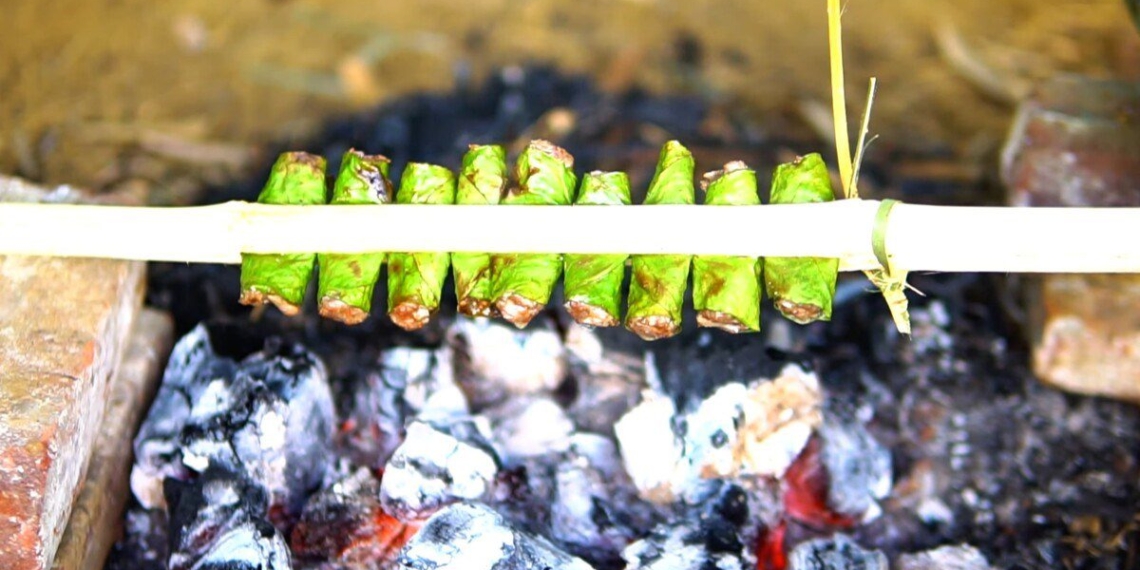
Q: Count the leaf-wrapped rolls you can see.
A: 9